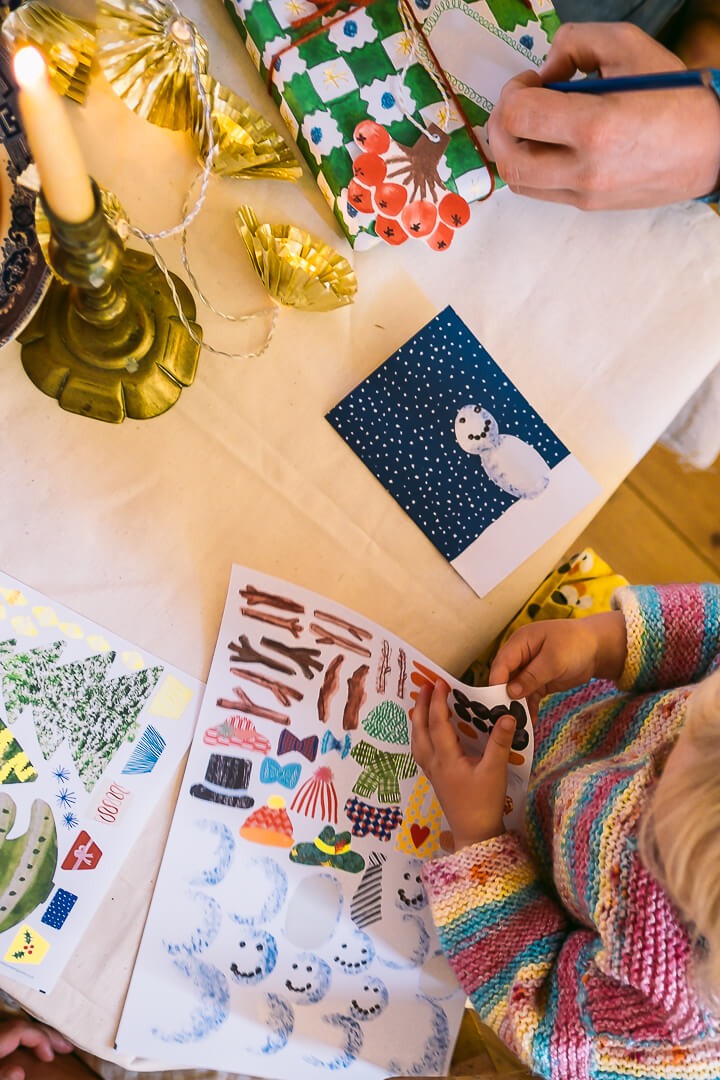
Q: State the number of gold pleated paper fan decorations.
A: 5